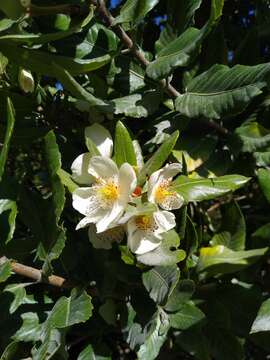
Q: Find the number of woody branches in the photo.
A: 2